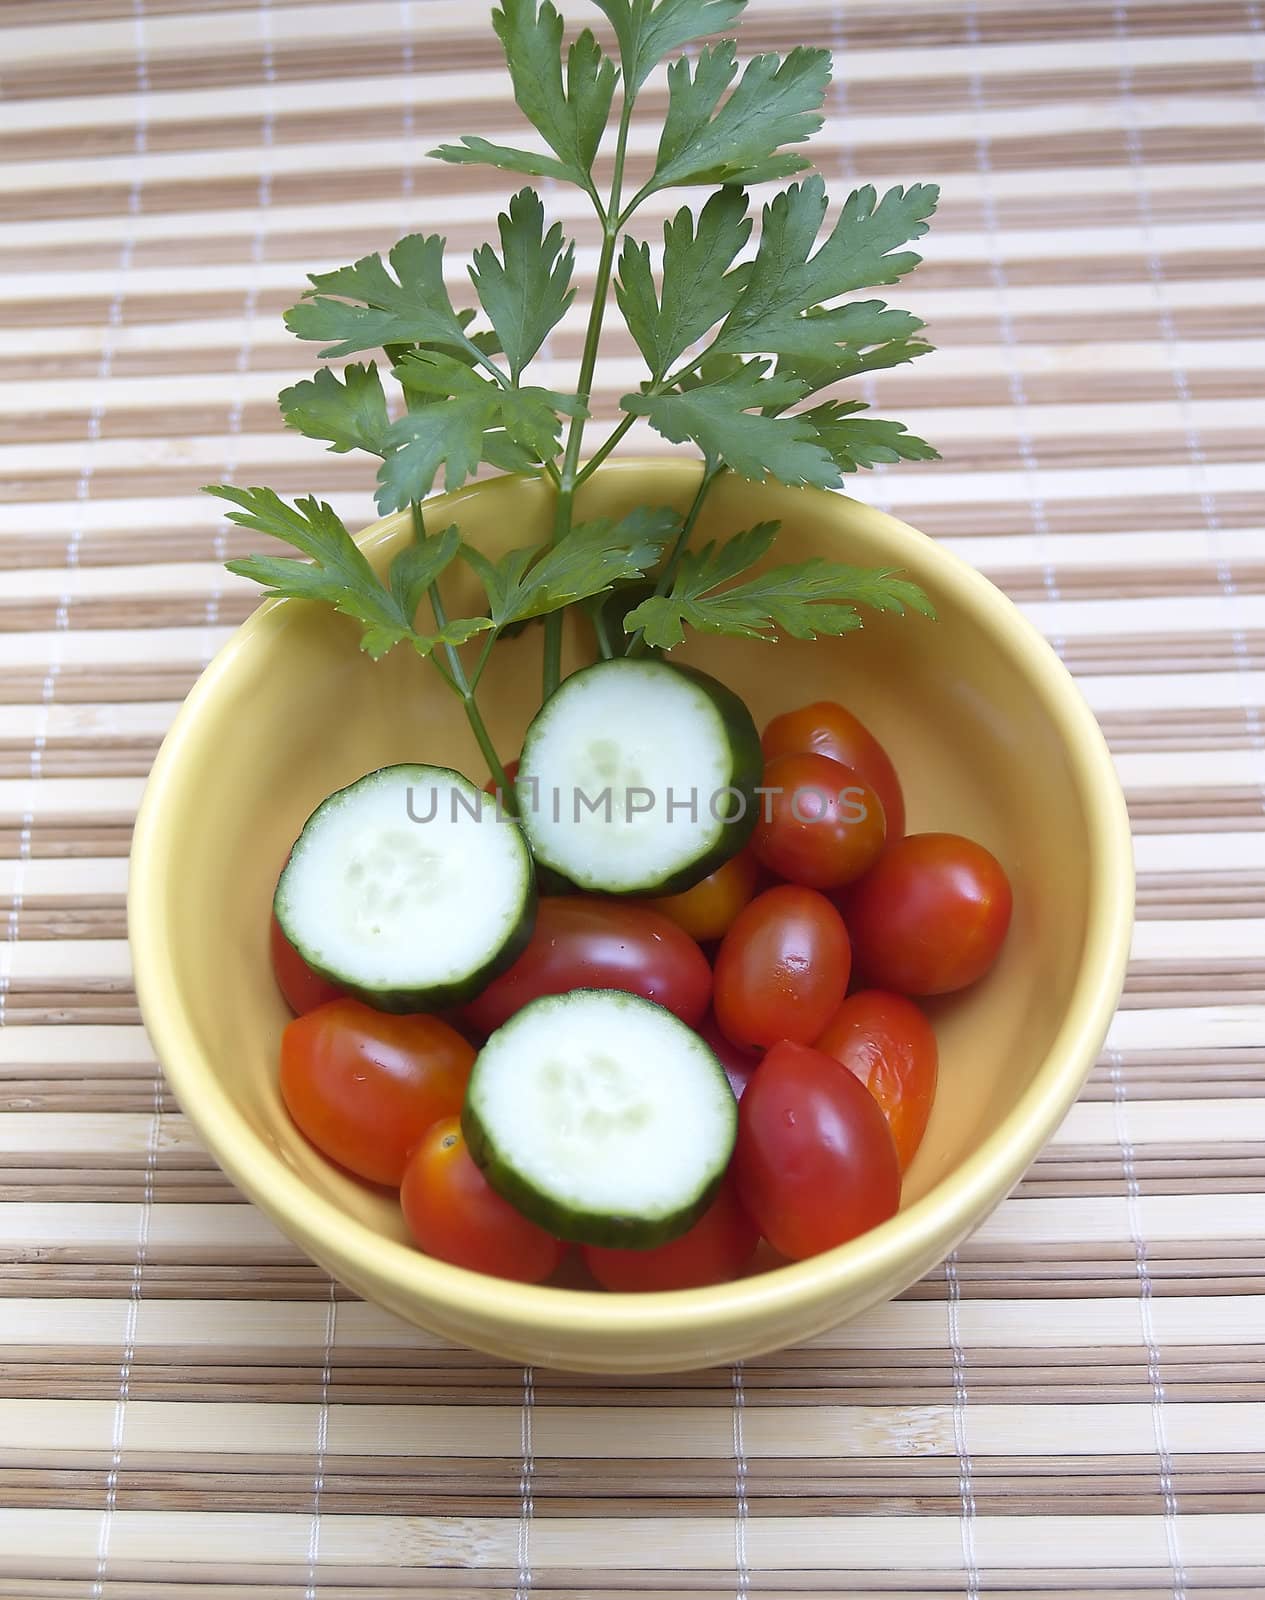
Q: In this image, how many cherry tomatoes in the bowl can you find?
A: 14